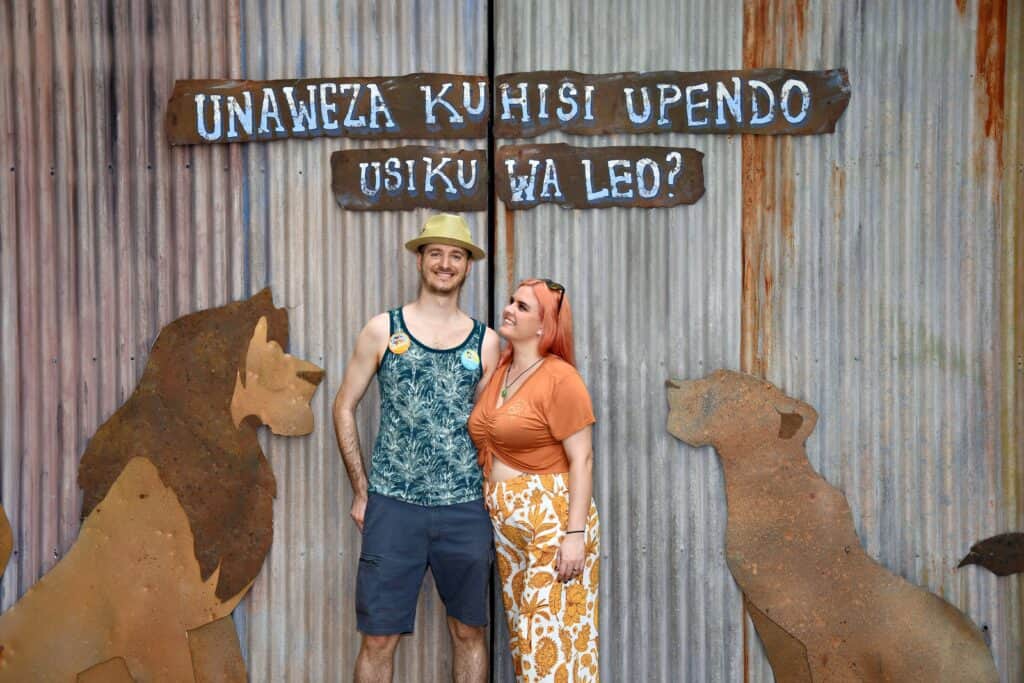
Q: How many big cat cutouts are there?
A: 2